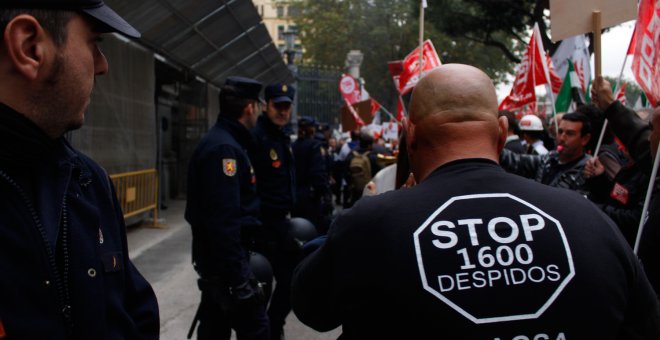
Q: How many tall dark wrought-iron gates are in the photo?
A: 1